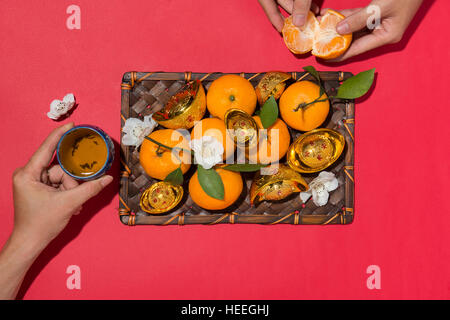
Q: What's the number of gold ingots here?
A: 6